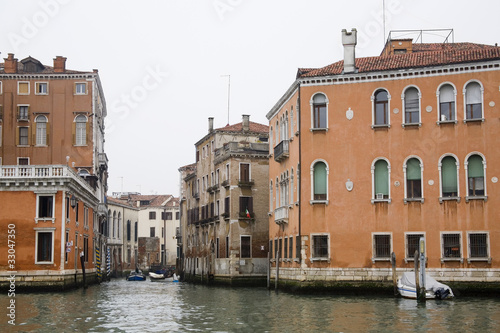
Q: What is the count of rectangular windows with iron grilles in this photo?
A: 5